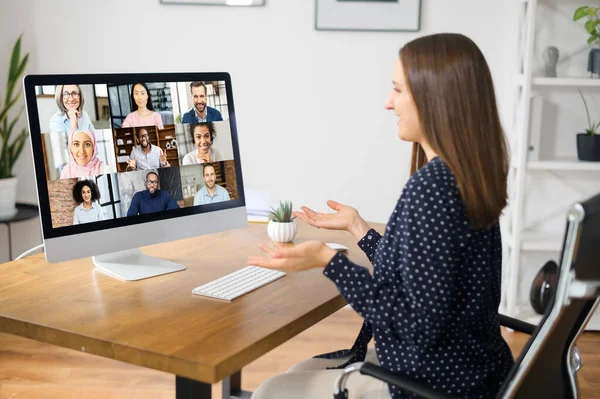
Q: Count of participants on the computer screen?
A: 9